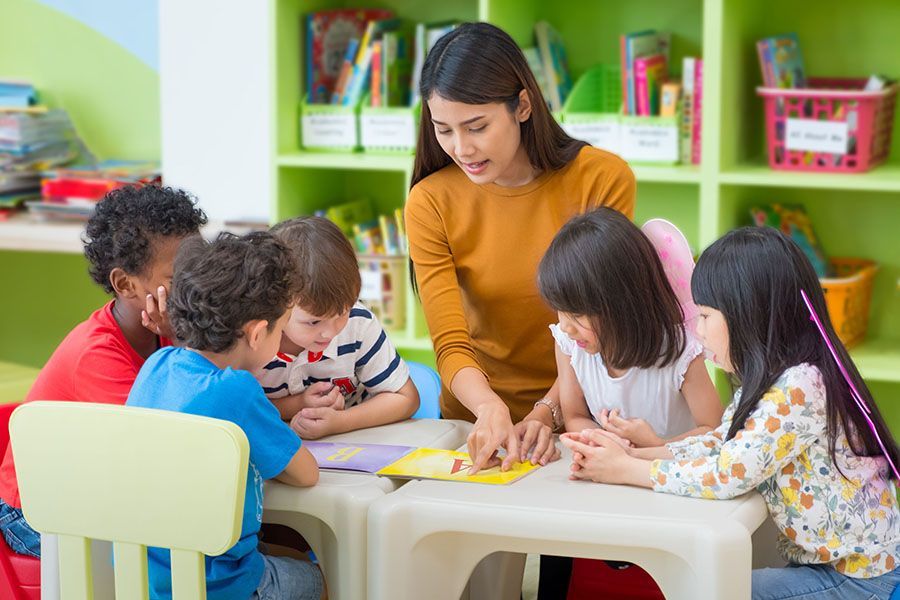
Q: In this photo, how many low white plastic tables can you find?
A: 2